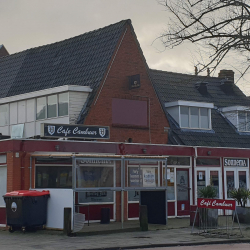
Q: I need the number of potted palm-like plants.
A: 2